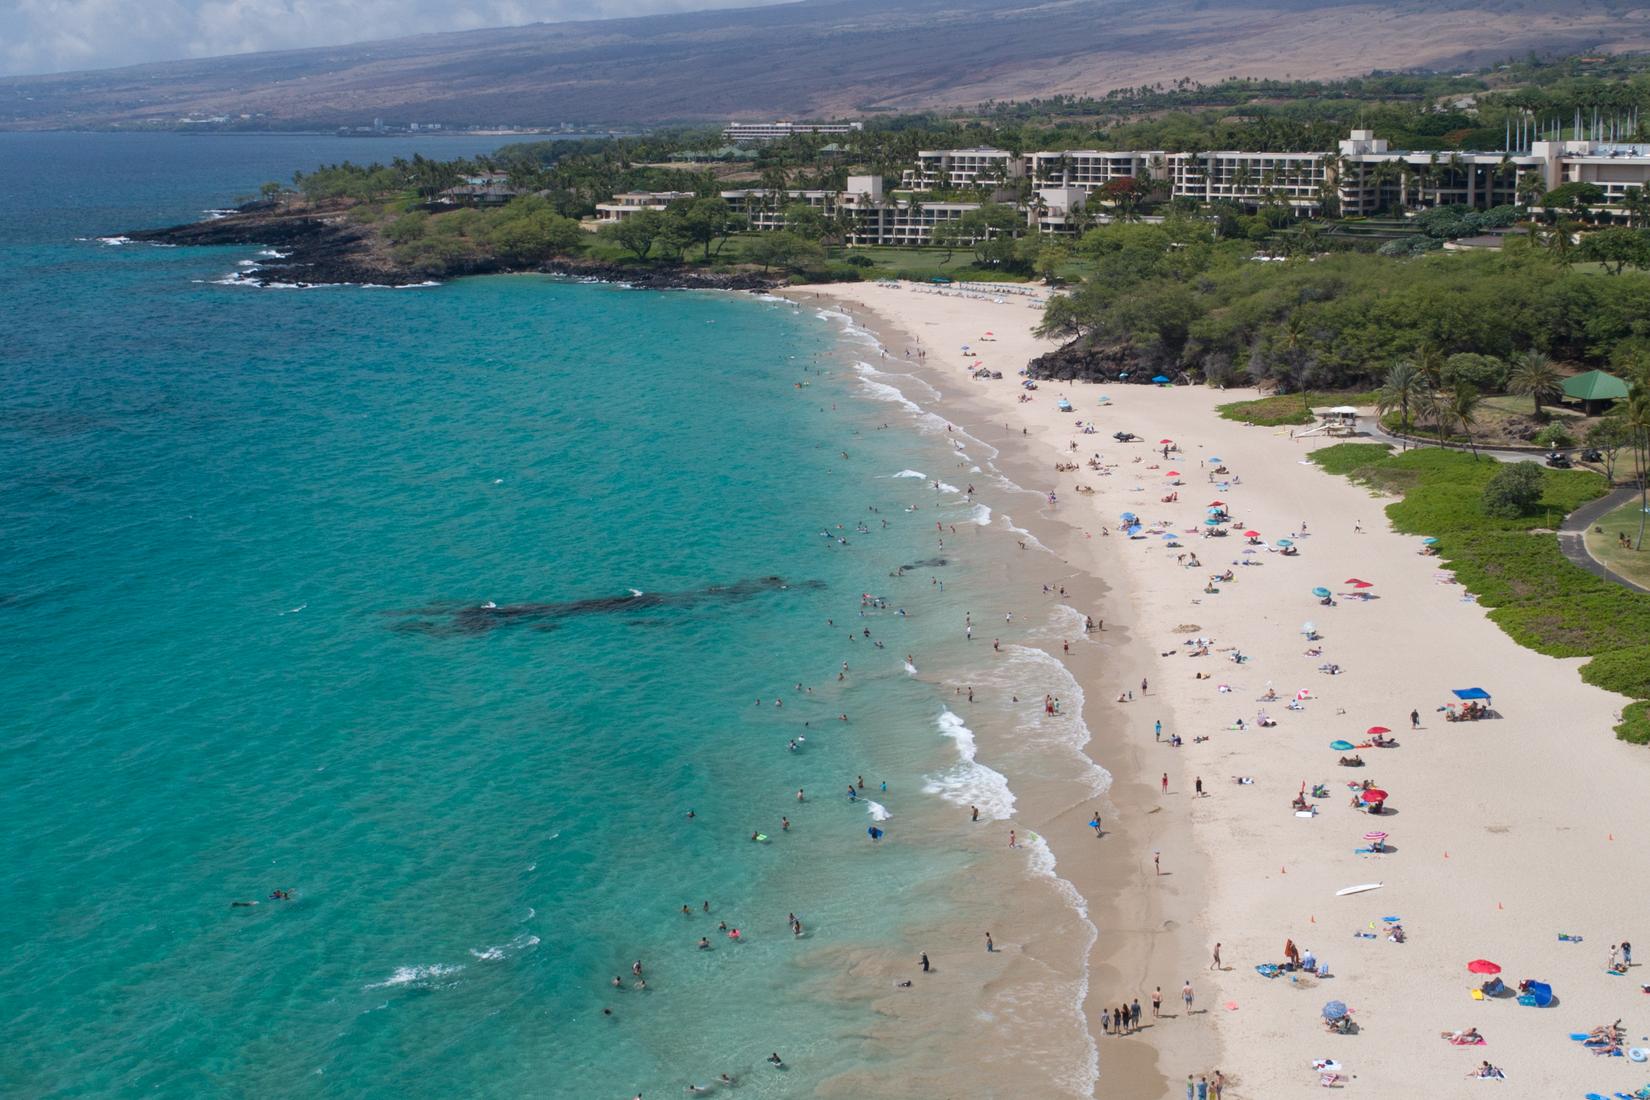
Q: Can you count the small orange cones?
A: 5